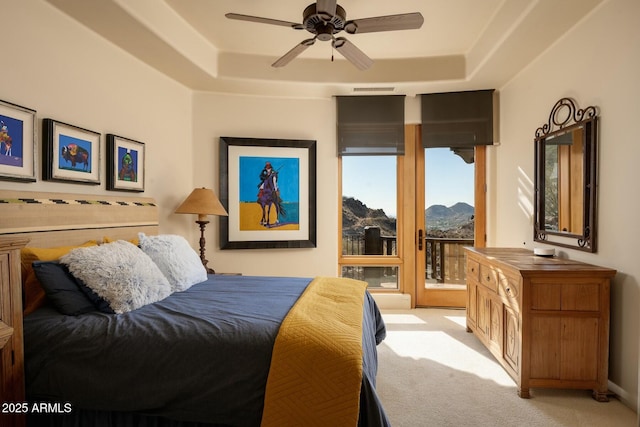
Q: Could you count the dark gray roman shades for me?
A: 2